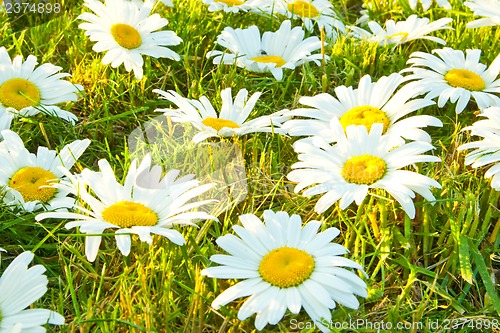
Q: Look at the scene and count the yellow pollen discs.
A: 13